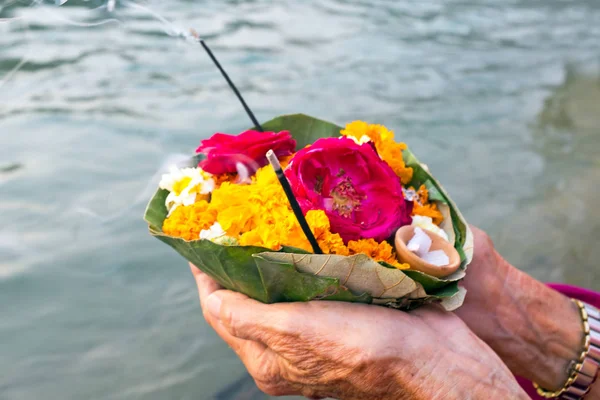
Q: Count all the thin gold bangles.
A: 1